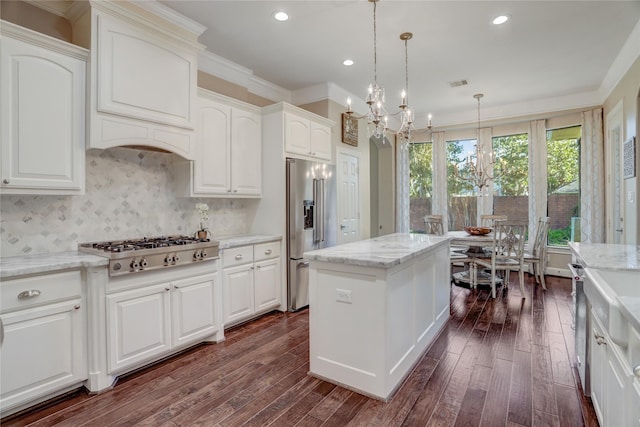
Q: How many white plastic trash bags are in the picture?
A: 0